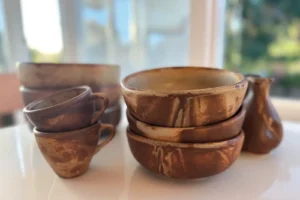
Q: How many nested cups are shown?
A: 2